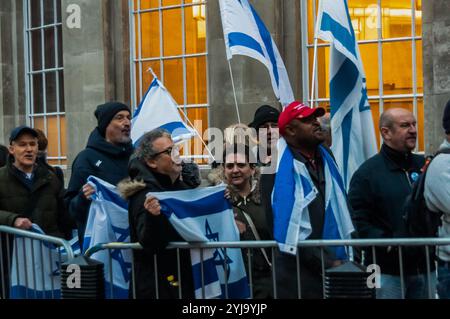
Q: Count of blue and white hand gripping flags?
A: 3